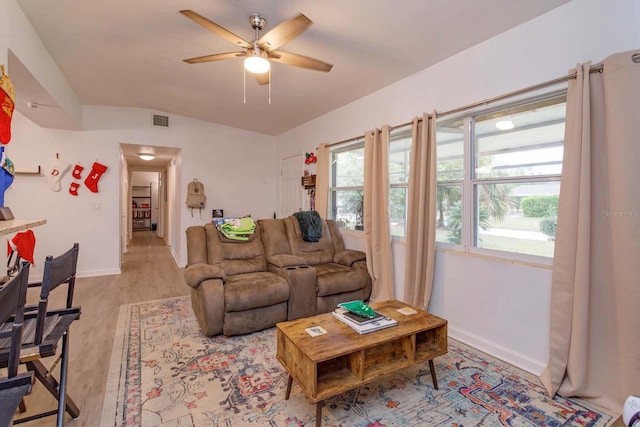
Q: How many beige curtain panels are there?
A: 4